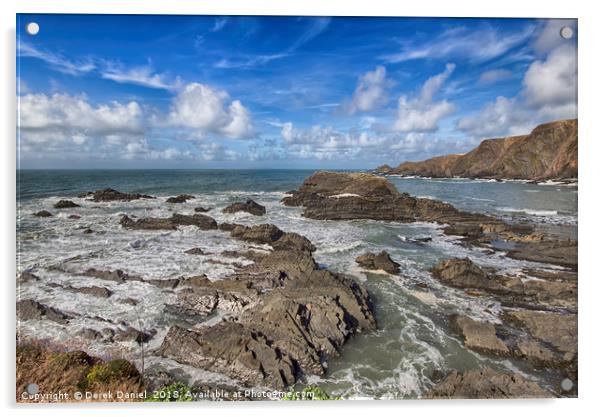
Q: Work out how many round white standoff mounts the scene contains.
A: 4